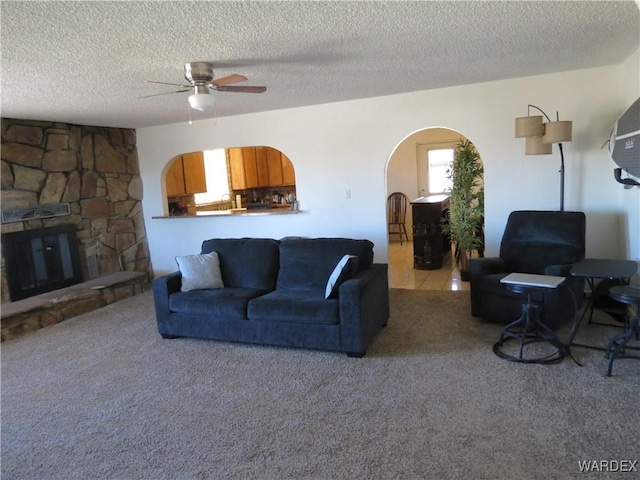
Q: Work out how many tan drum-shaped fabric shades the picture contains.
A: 3